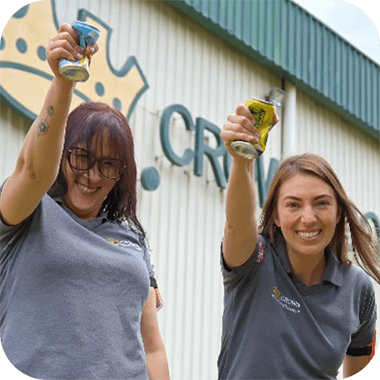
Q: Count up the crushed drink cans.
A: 2